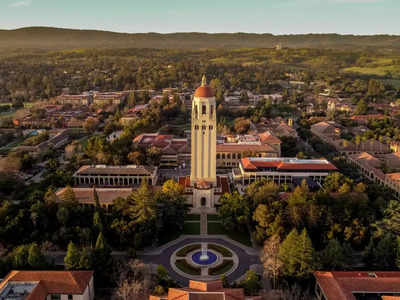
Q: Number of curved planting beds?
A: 4